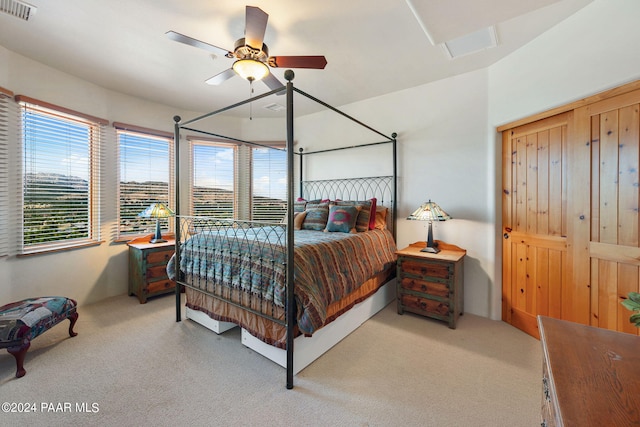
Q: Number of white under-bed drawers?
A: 2